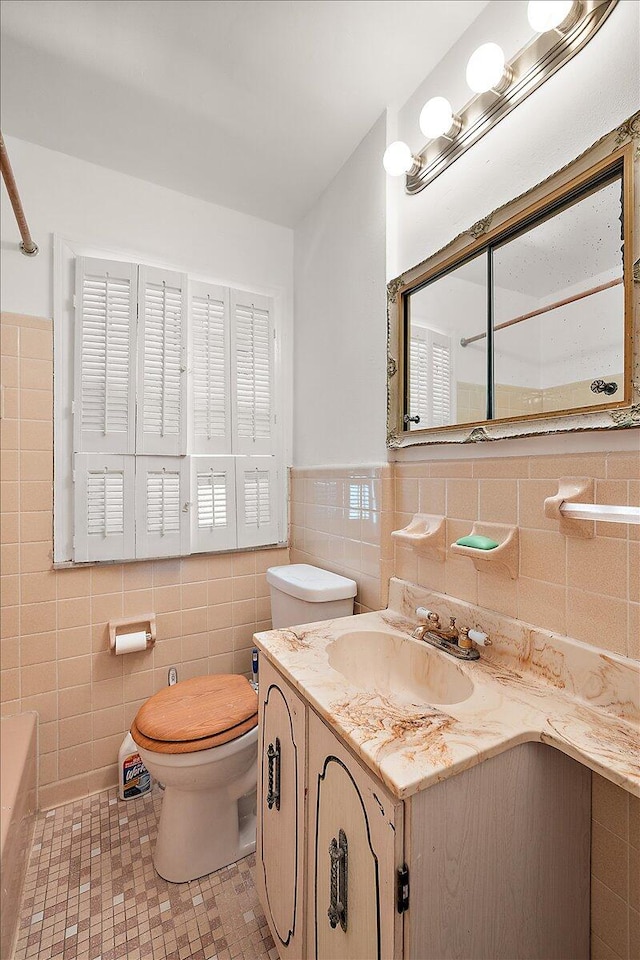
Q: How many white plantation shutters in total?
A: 8